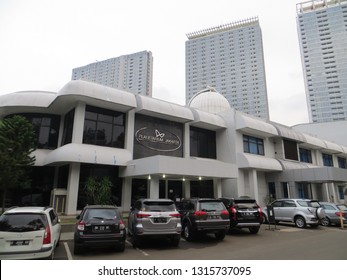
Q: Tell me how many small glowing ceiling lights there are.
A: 4